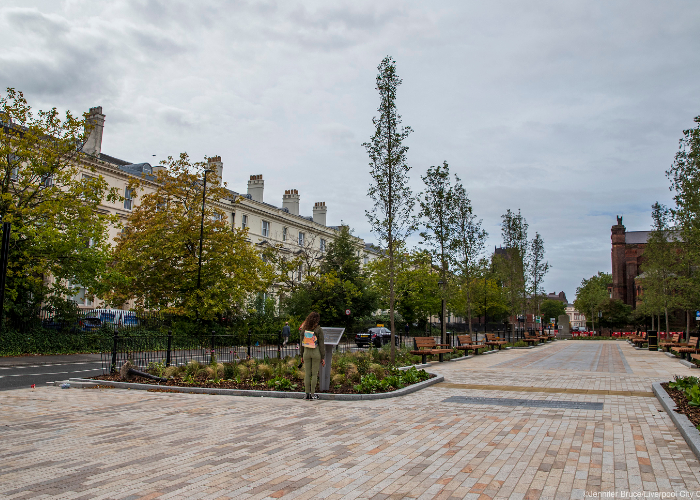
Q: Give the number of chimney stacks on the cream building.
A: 5